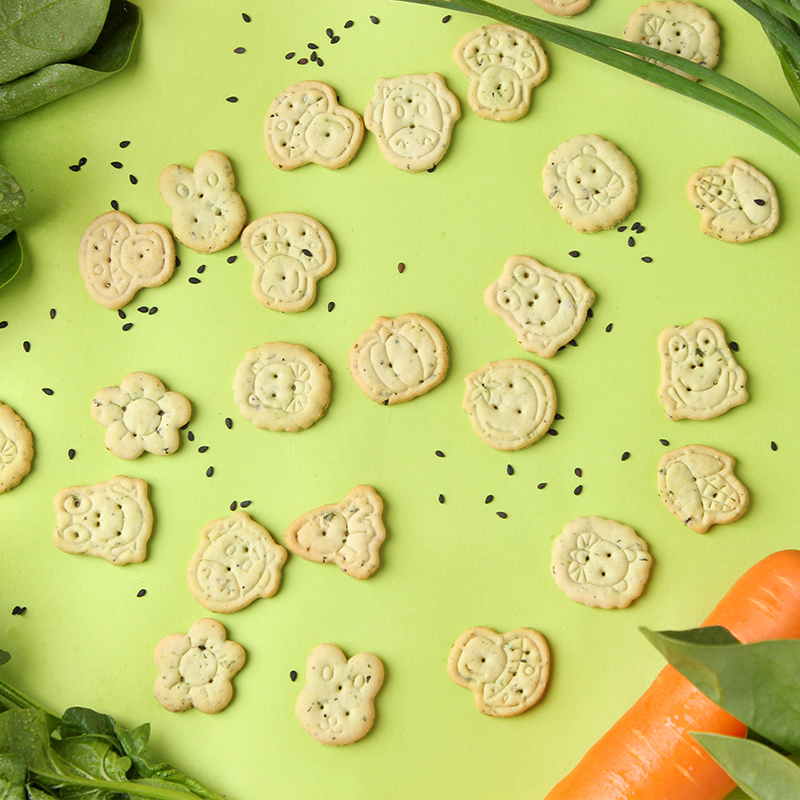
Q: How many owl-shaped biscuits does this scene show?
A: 0